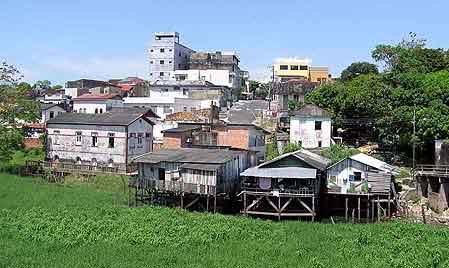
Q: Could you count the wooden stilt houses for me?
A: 3